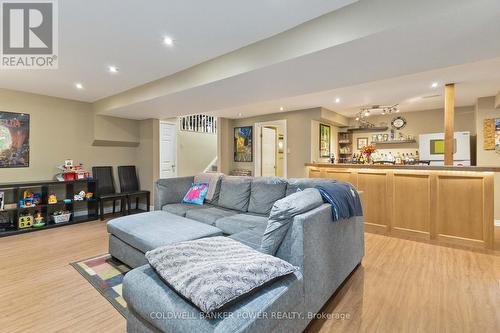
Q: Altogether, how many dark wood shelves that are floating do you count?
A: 2